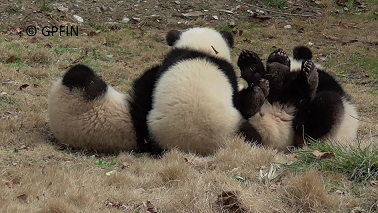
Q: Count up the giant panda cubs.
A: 4